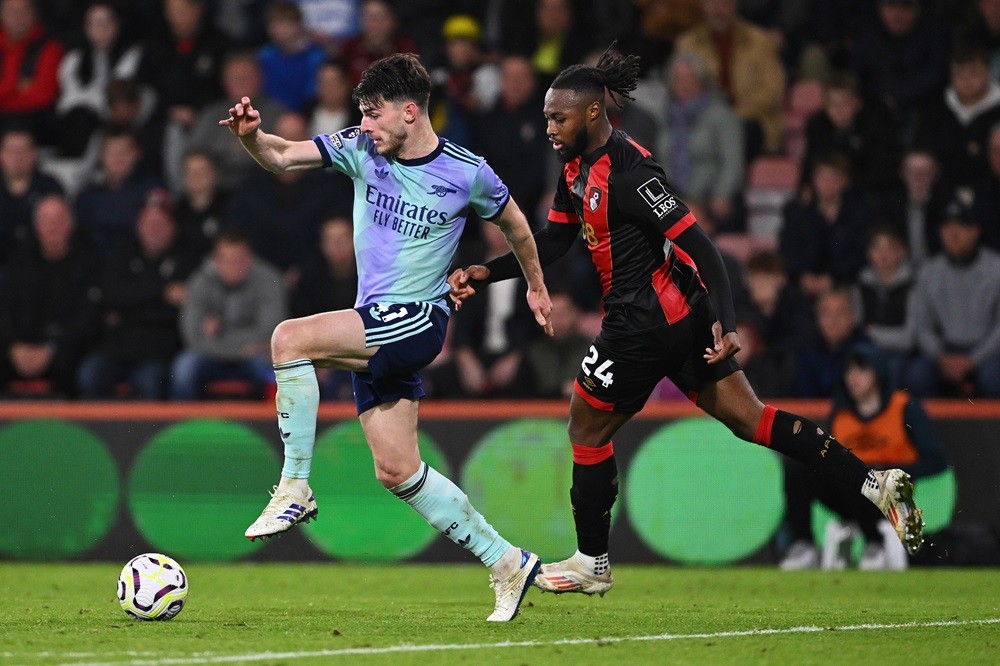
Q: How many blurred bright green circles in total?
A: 6